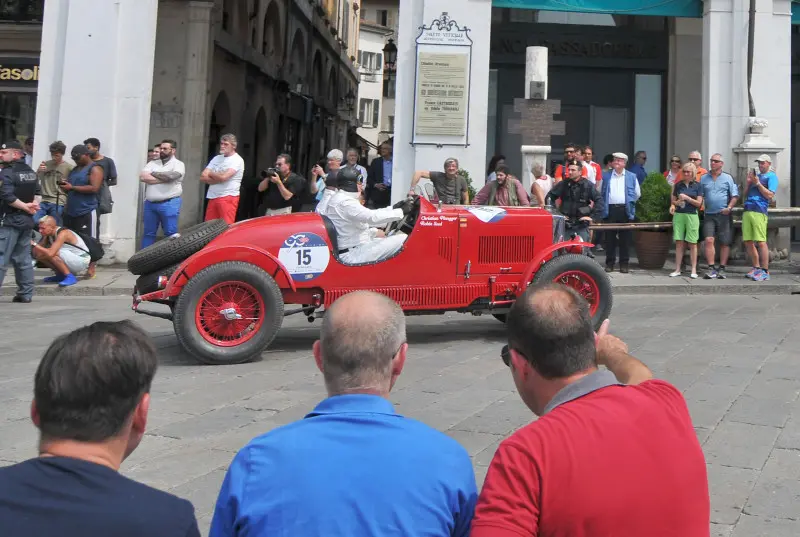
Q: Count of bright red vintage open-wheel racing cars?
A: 1